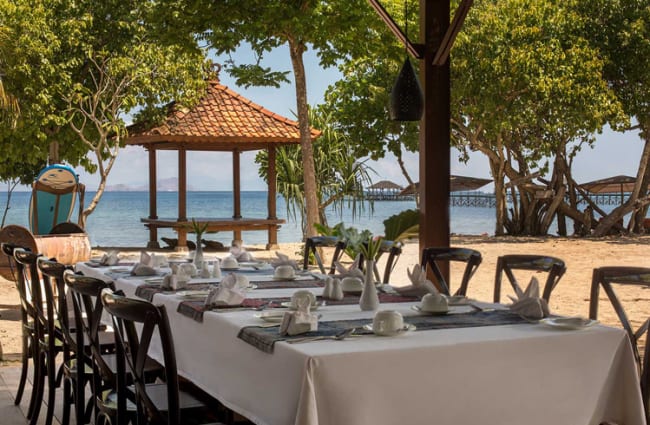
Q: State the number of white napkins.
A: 10